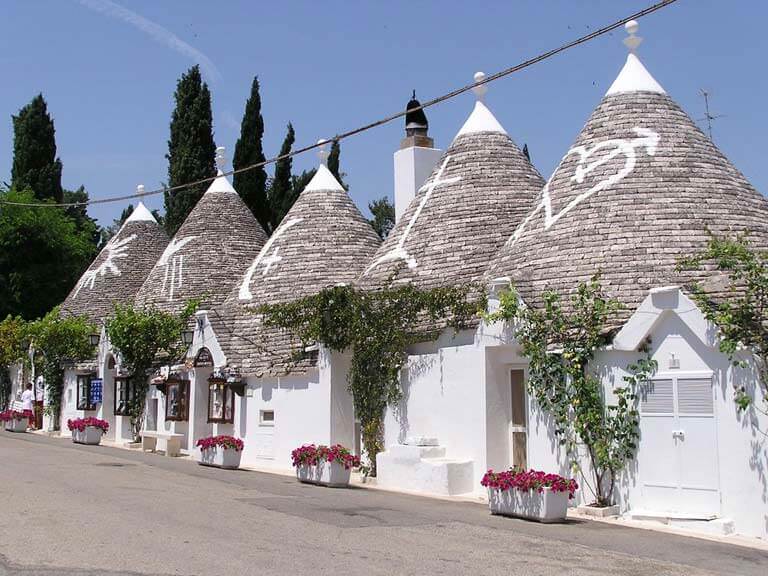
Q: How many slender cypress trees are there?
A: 5